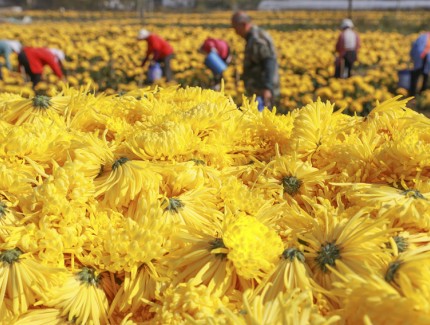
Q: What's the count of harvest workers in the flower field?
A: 7